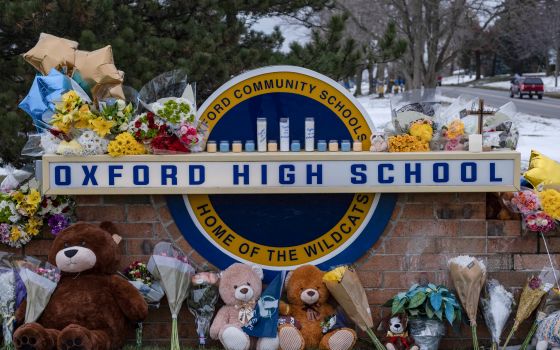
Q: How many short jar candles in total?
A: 10